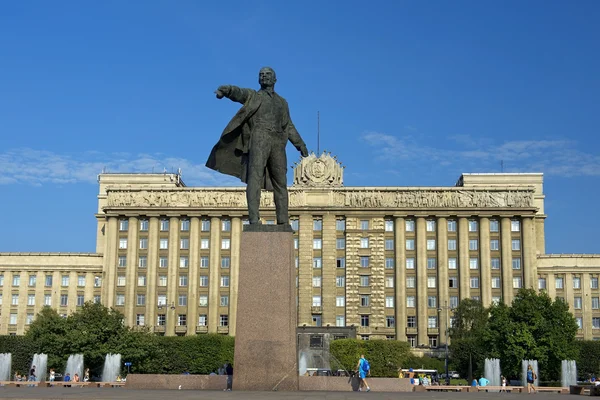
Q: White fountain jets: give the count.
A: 7